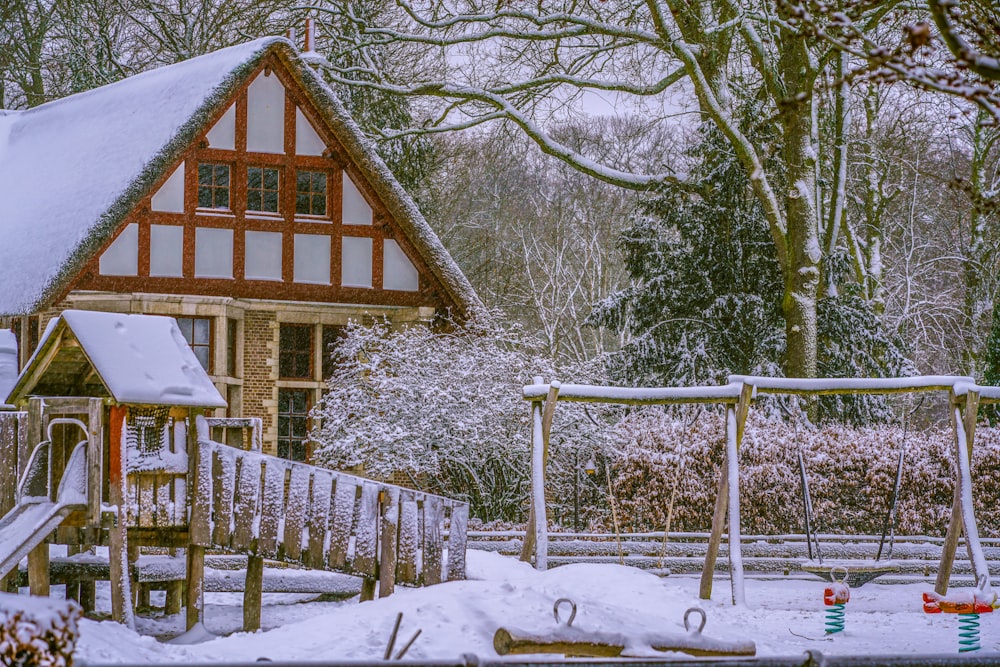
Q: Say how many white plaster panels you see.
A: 12